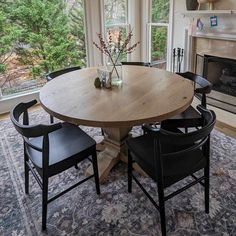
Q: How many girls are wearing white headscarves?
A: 0